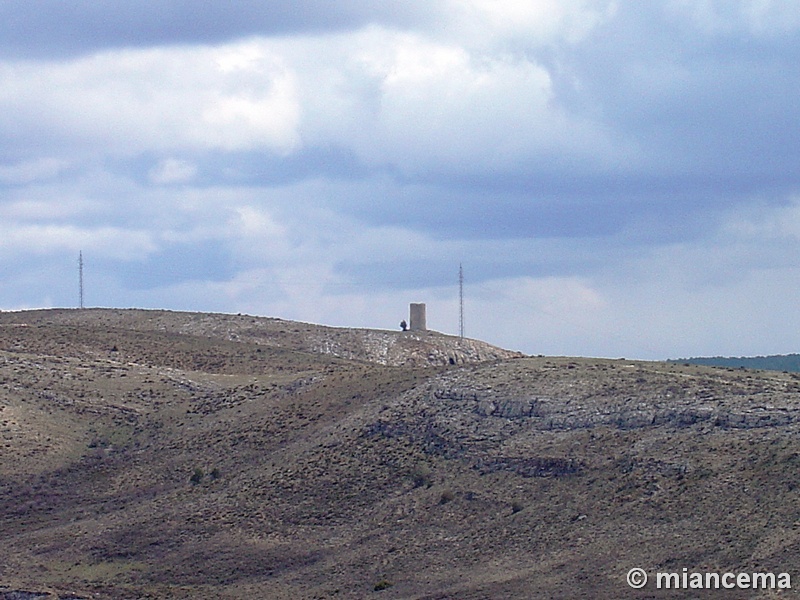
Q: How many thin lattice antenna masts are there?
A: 2